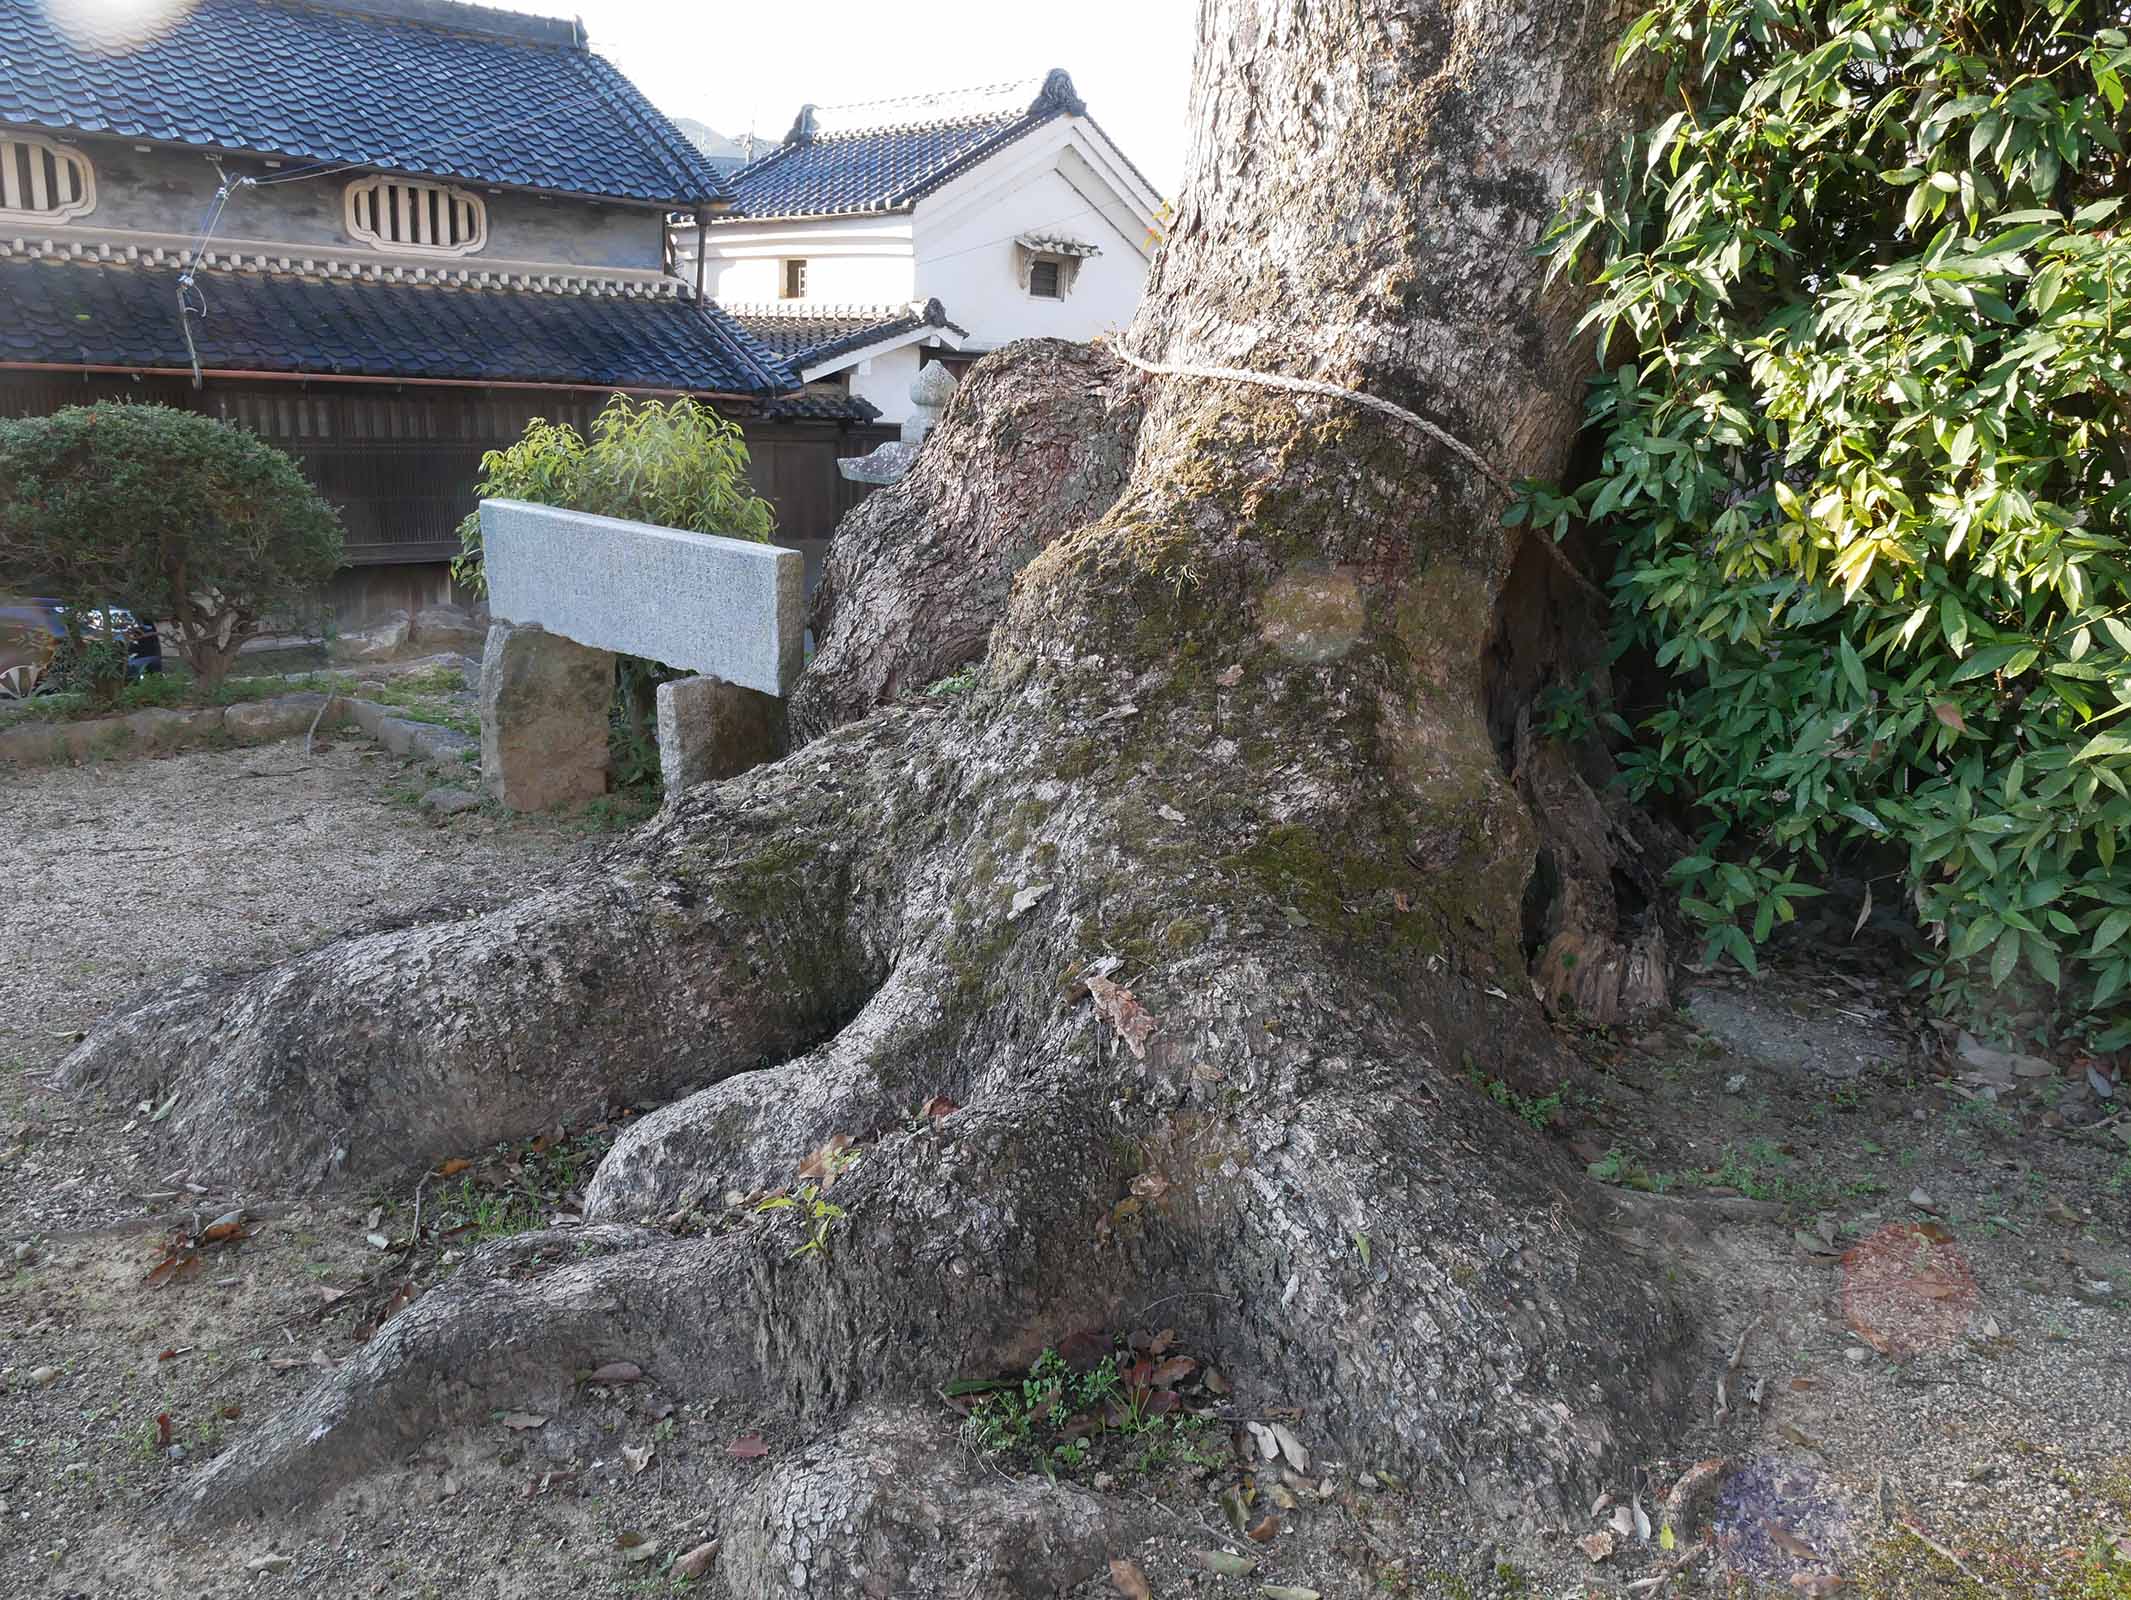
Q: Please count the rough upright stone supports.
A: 2